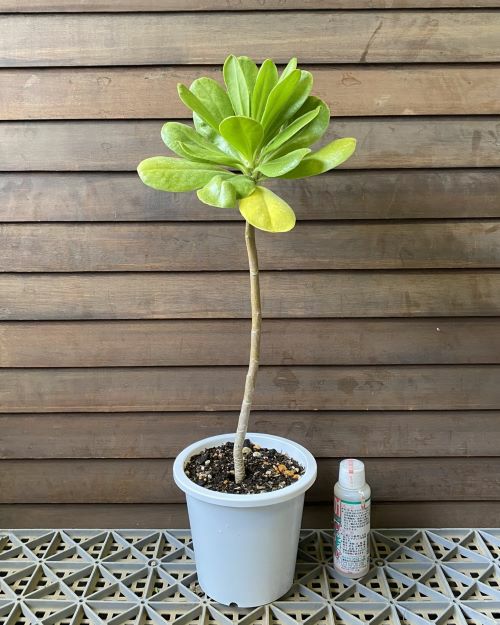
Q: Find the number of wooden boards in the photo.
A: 12